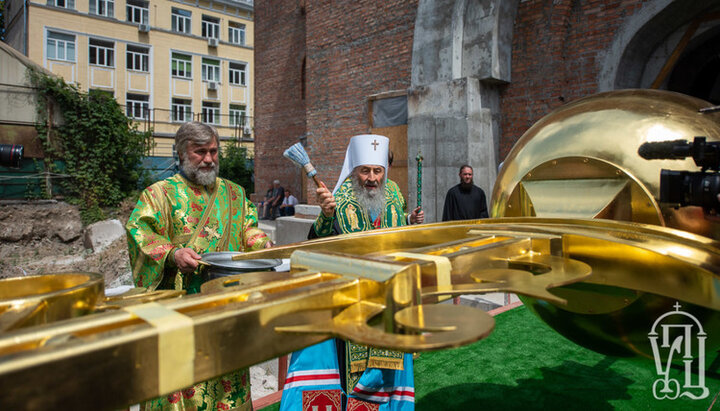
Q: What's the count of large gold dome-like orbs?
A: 1